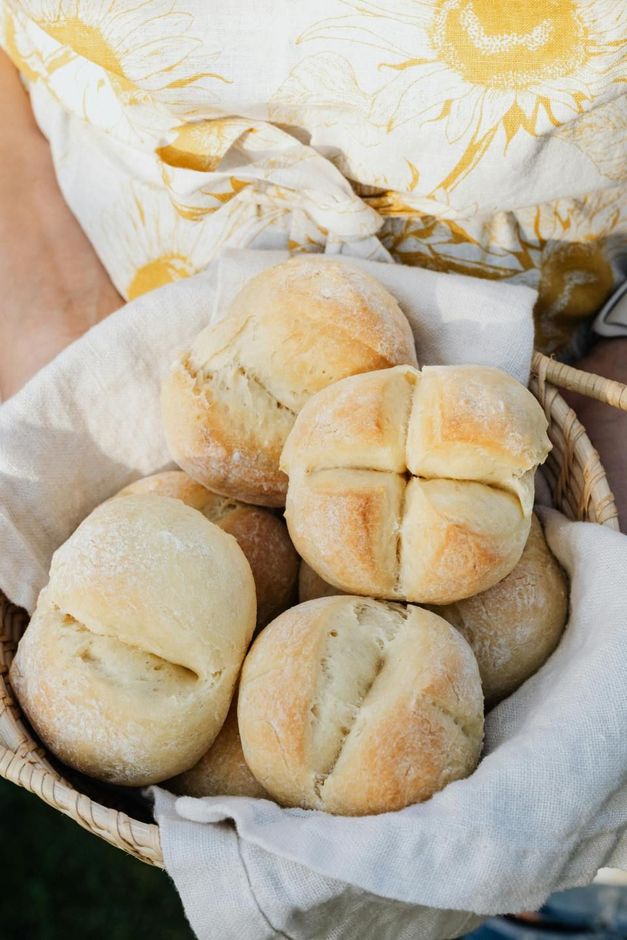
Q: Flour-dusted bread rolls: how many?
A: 7